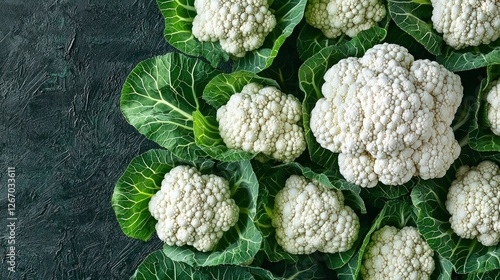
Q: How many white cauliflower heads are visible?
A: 10